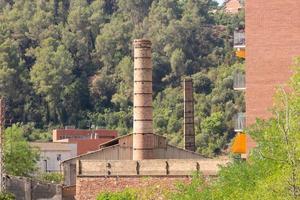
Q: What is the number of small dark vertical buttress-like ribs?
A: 5